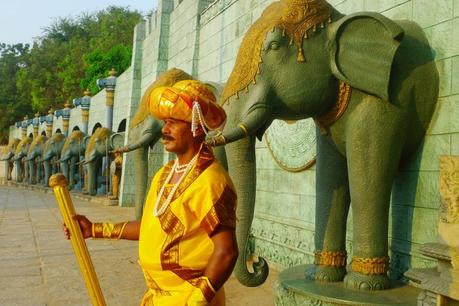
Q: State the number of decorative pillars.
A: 6